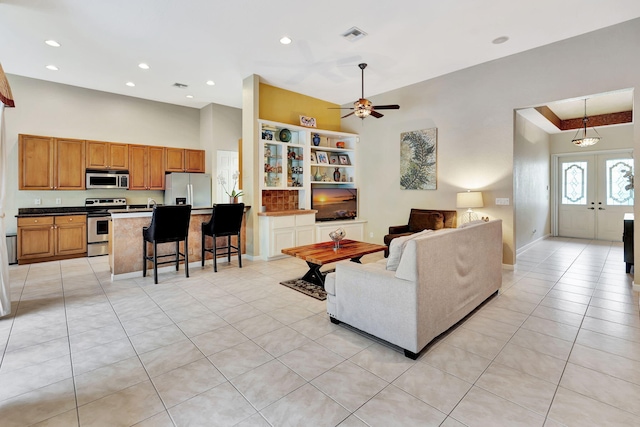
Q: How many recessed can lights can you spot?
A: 7